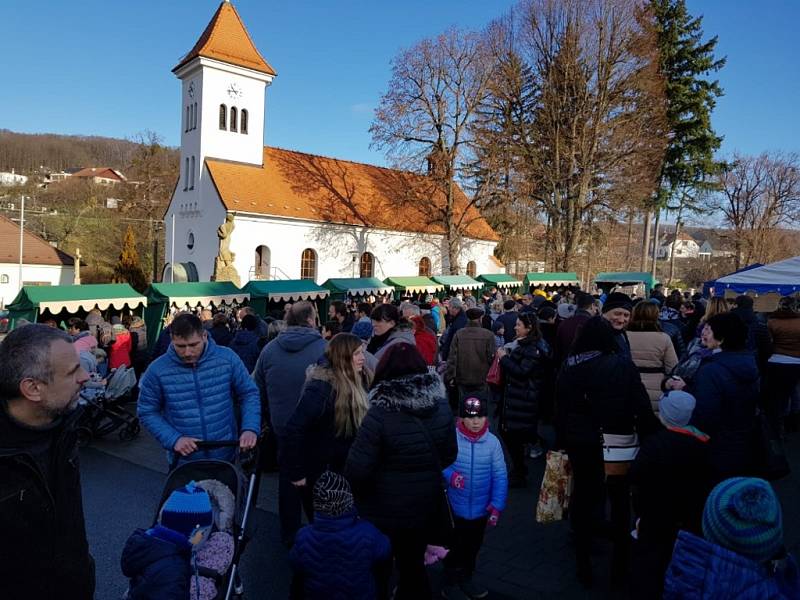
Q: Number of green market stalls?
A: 9